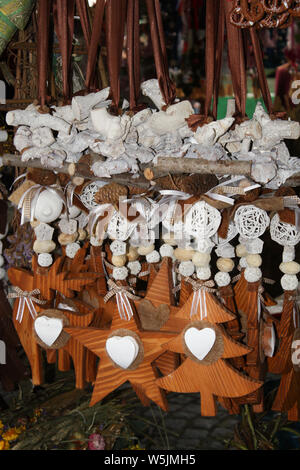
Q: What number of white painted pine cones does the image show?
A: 0